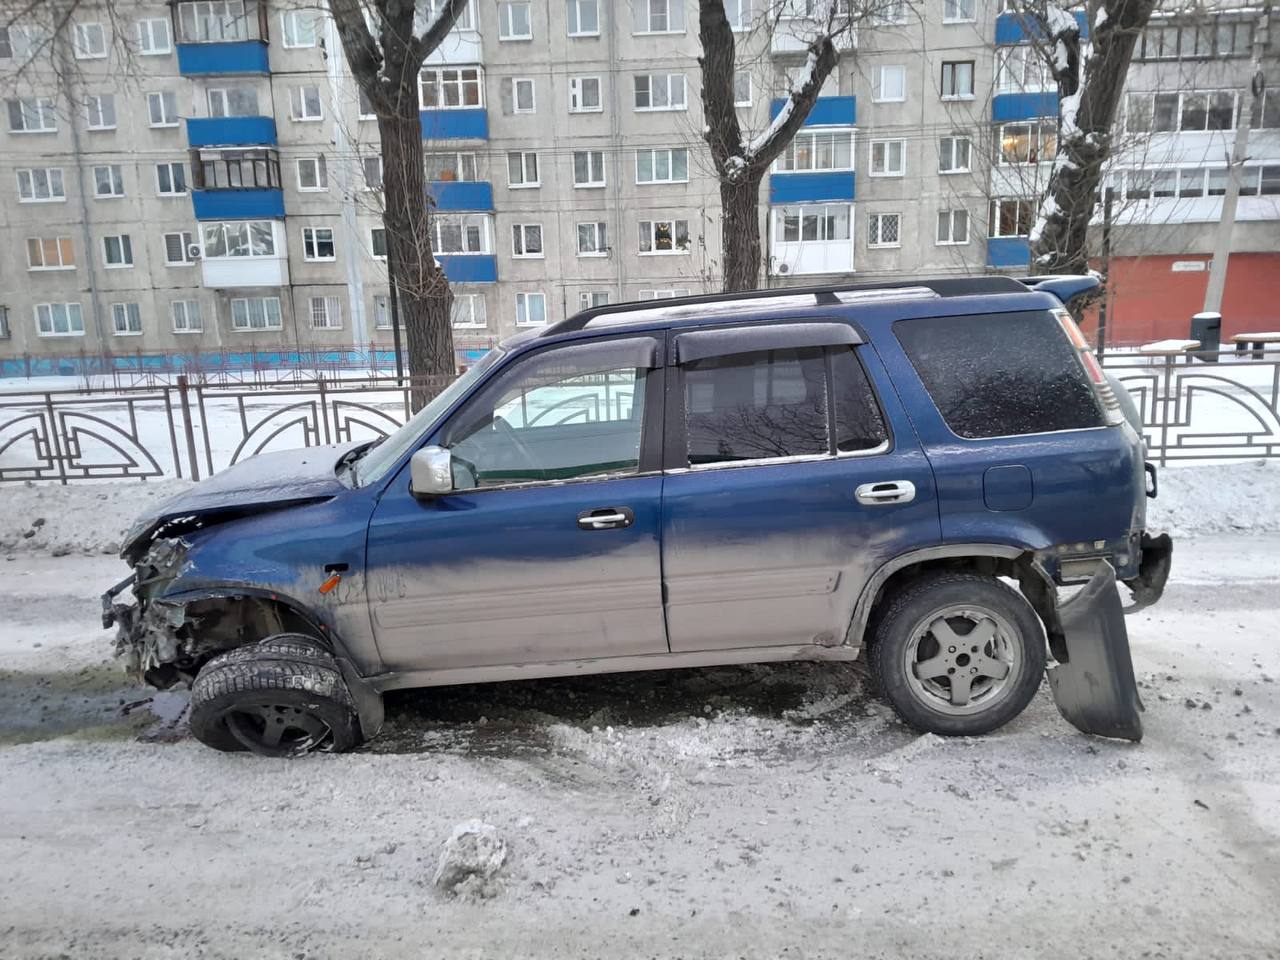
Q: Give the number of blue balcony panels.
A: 11